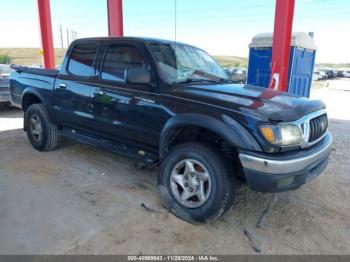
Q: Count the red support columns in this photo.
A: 3